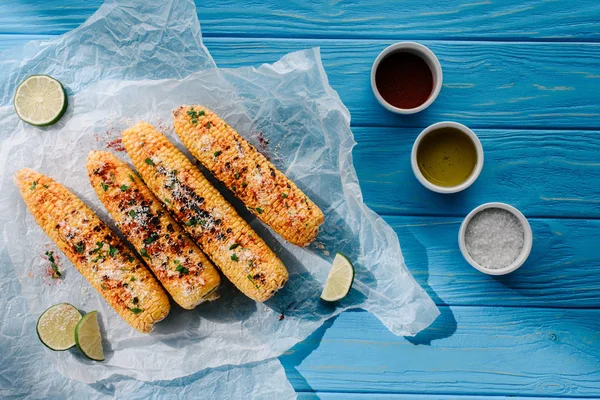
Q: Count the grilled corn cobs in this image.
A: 4